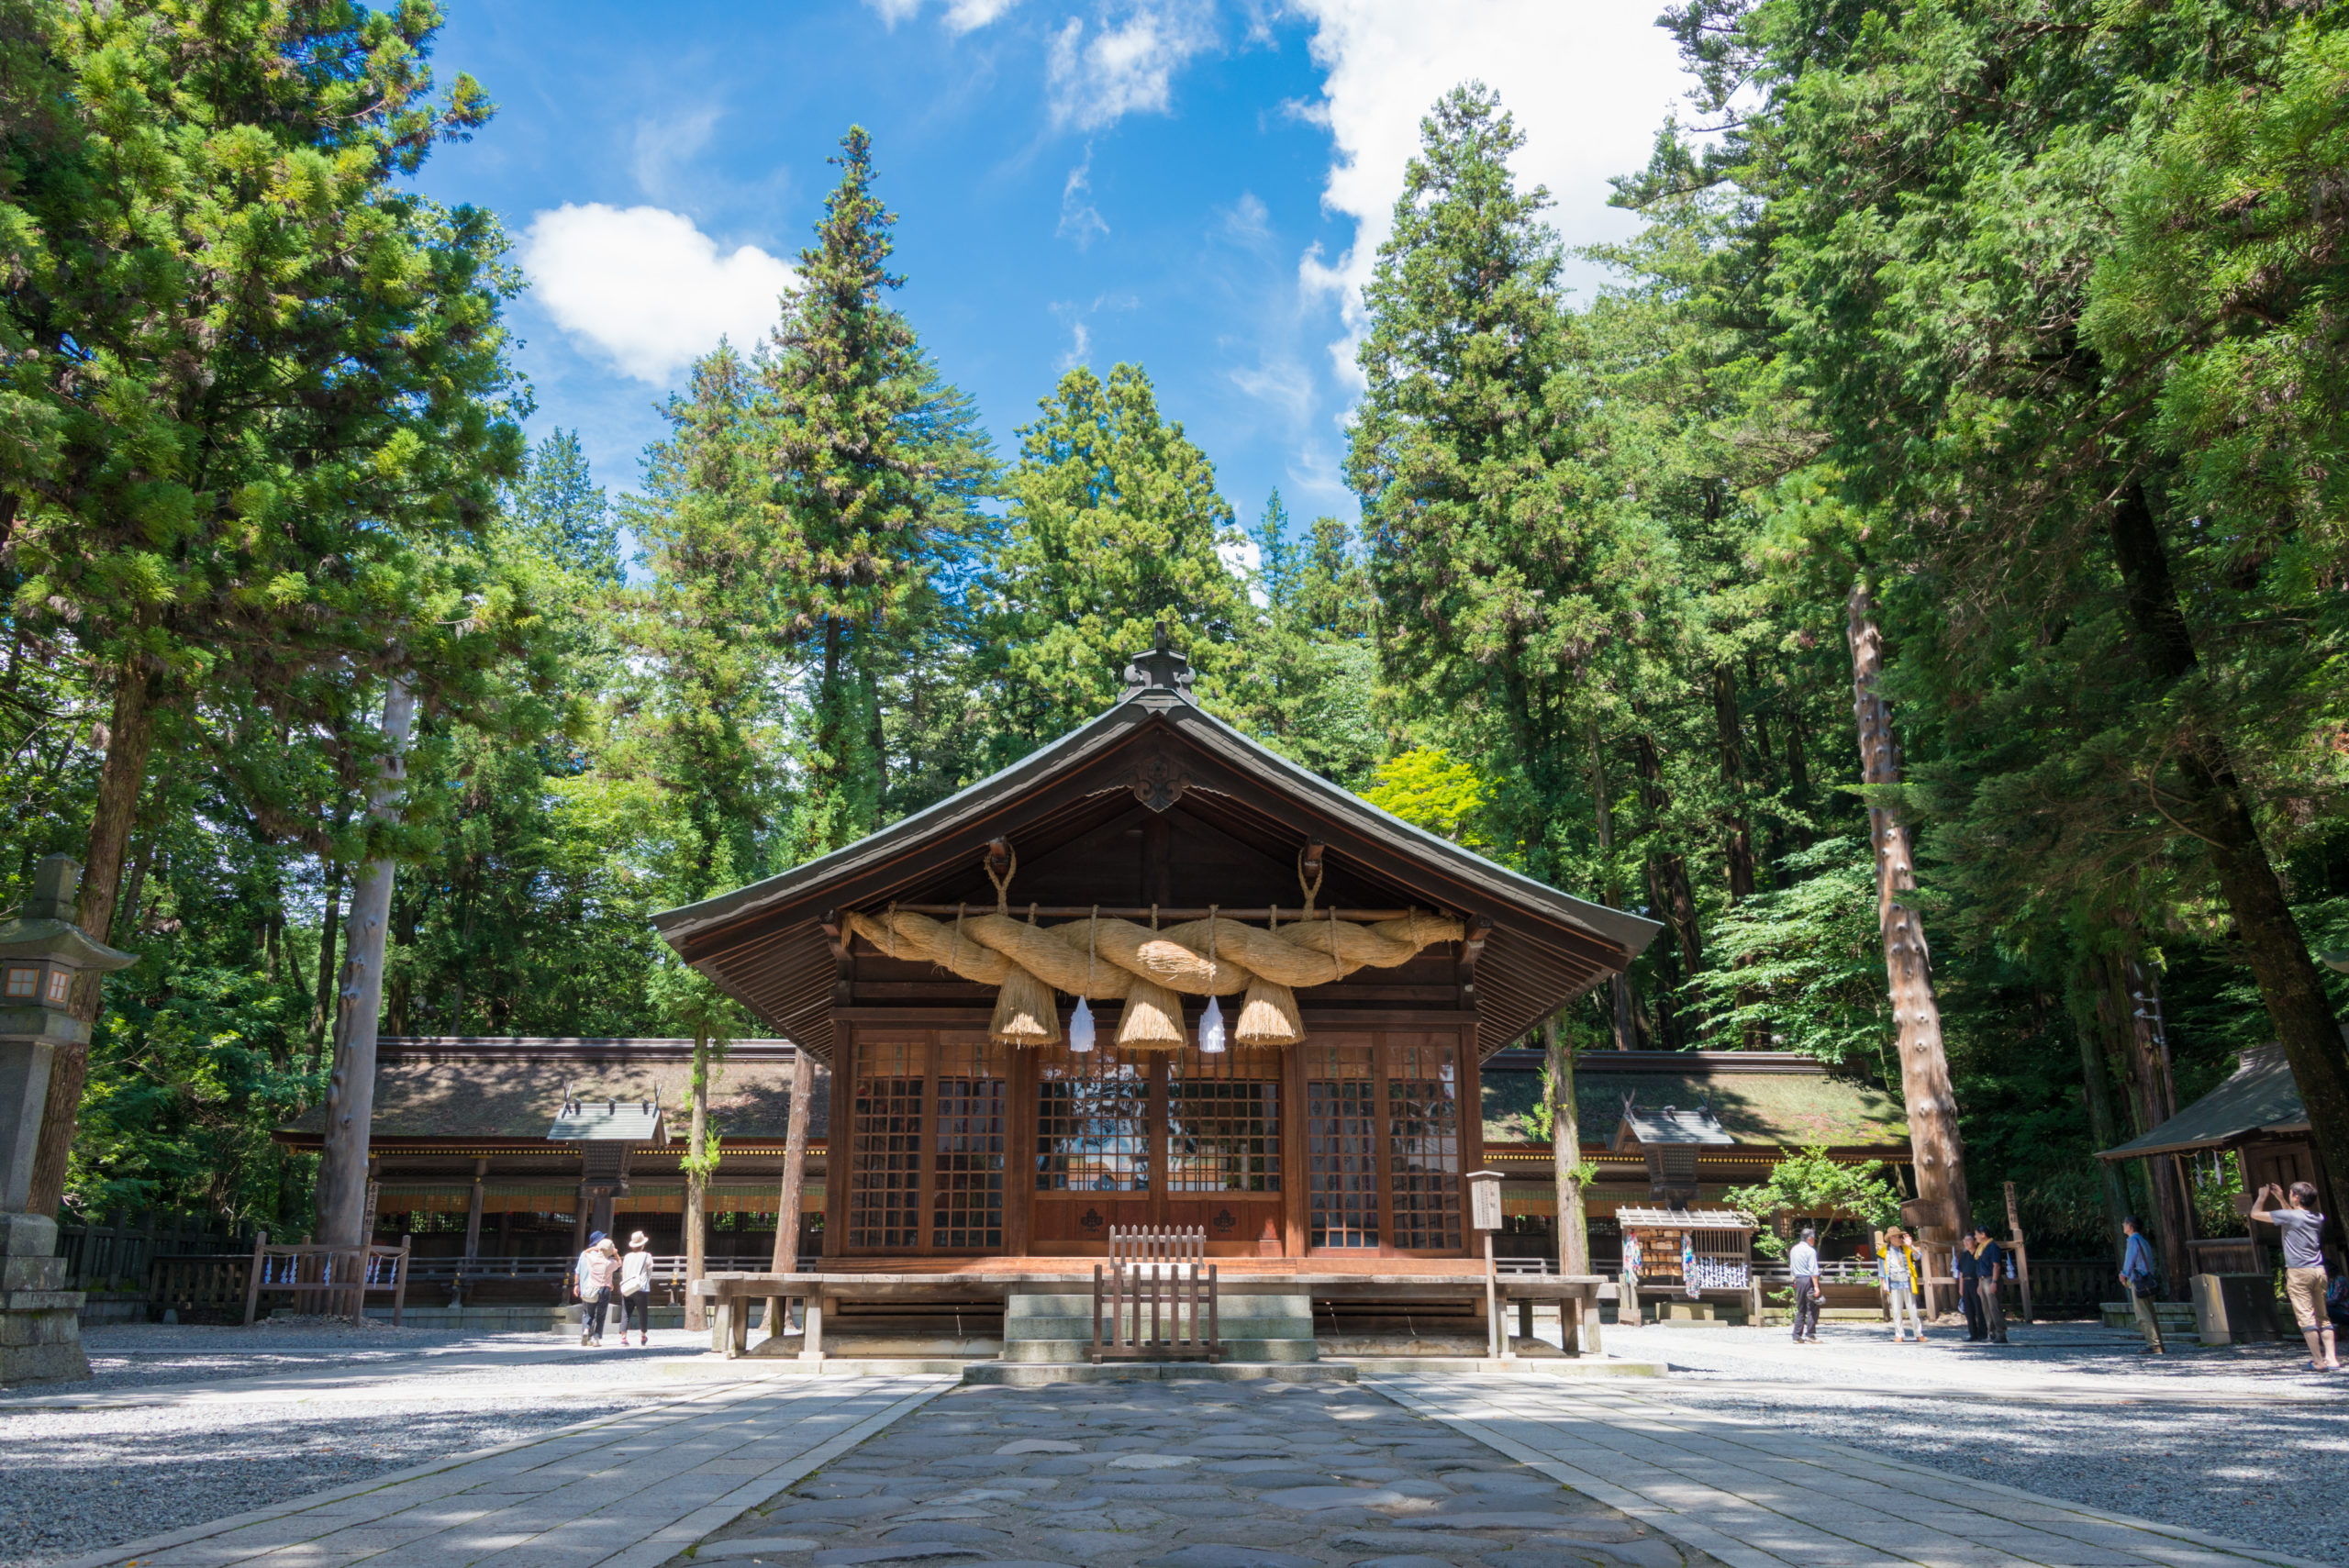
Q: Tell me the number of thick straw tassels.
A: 3